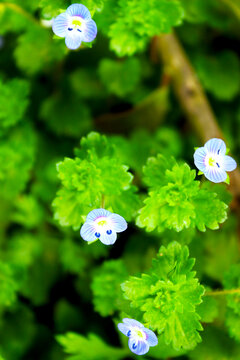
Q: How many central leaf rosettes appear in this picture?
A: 3